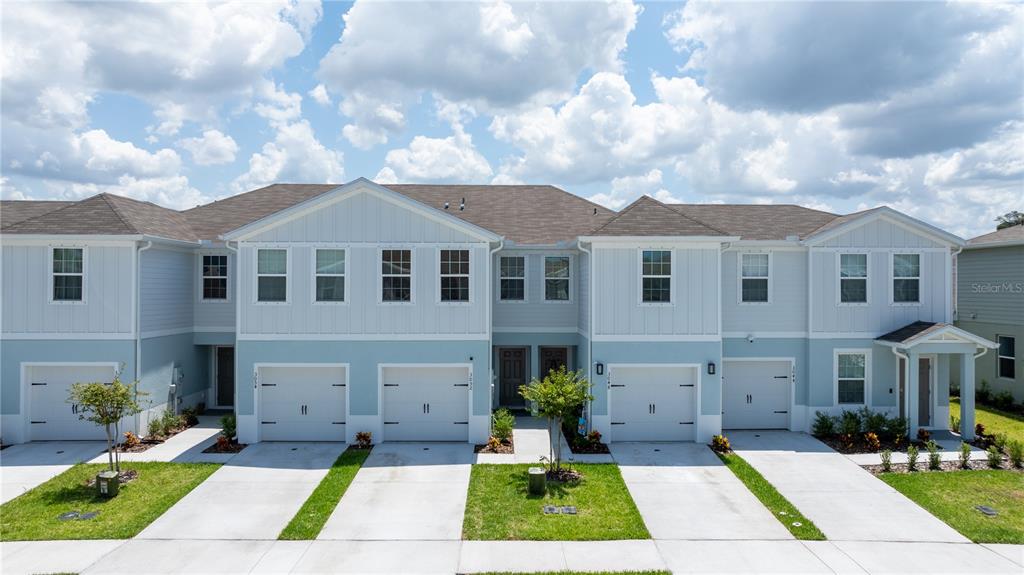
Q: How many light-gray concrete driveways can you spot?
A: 5